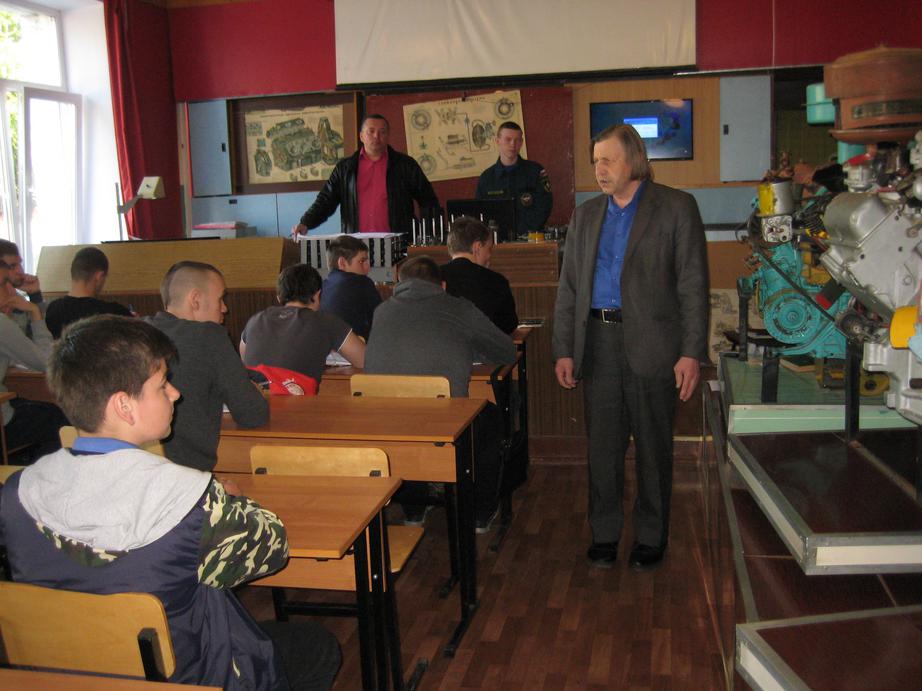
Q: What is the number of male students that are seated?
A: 9